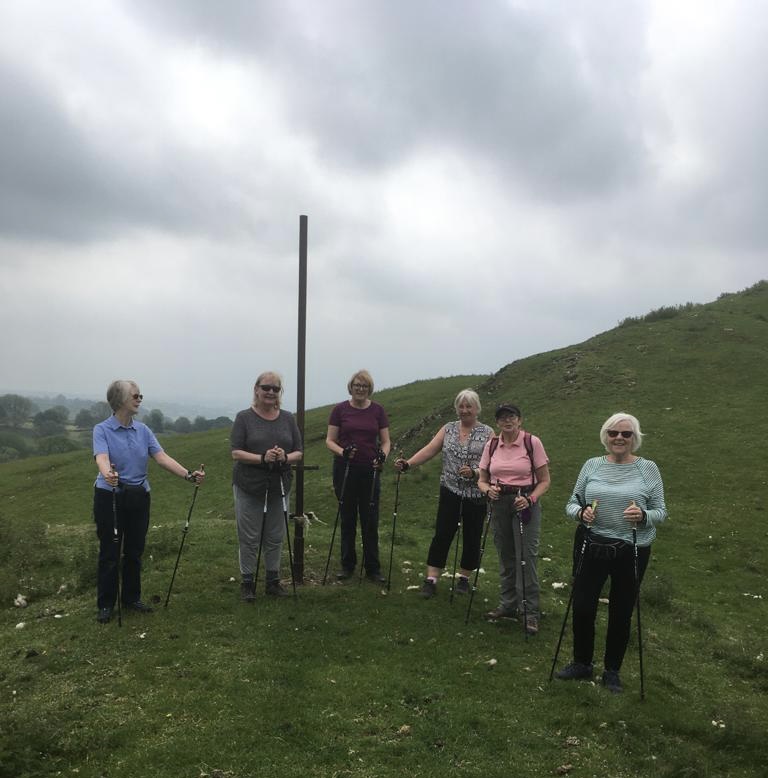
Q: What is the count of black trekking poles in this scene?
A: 12